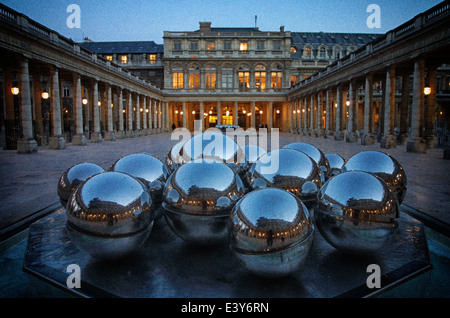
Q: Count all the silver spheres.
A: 13